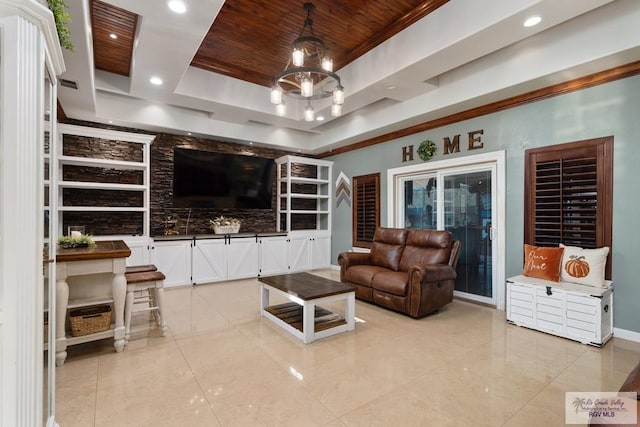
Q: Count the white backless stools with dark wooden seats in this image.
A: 2